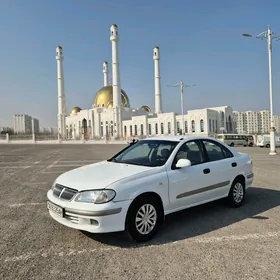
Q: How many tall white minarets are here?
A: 4